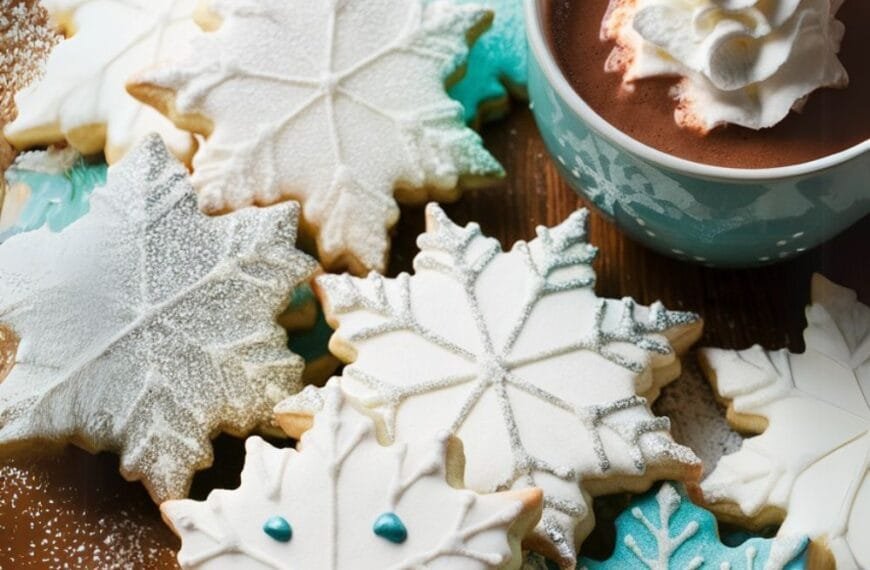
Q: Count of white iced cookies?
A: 6